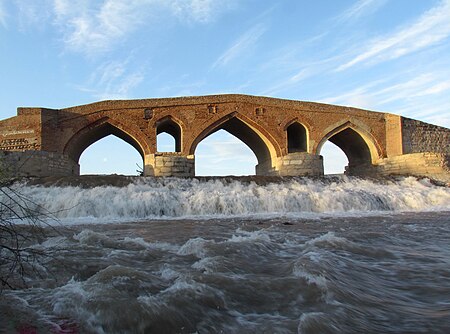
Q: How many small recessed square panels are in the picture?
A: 3